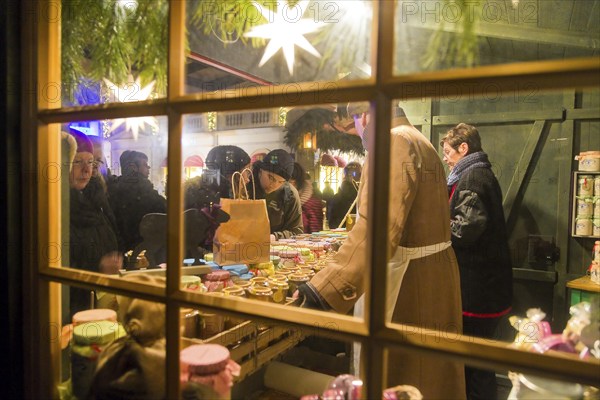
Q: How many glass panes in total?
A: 9